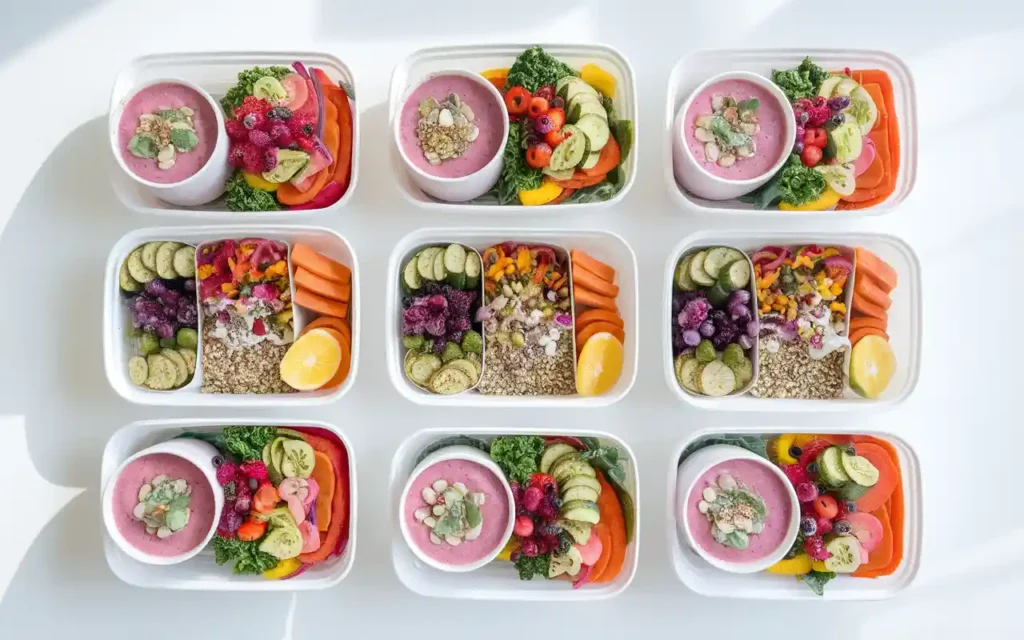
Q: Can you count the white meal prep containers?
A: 9